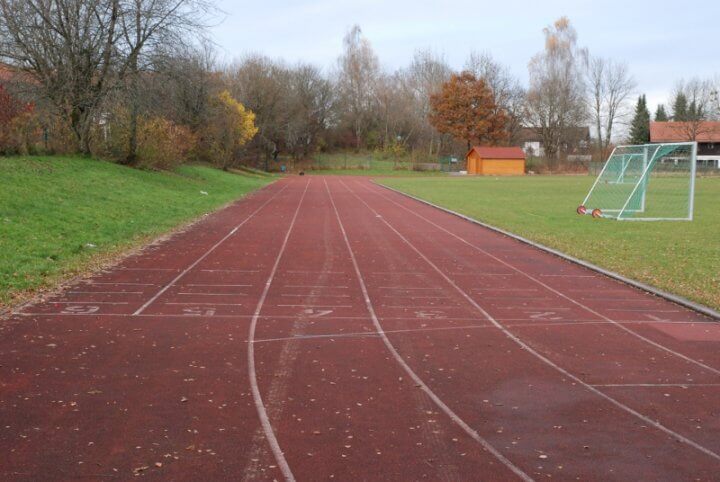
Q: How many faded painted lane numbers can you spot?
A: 6